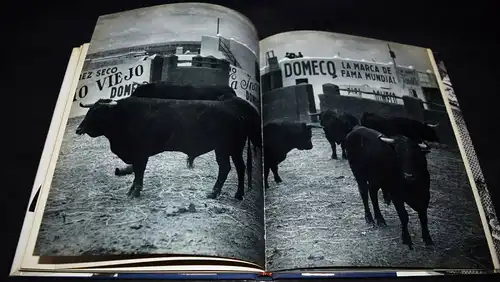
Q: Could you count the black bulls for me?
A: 6